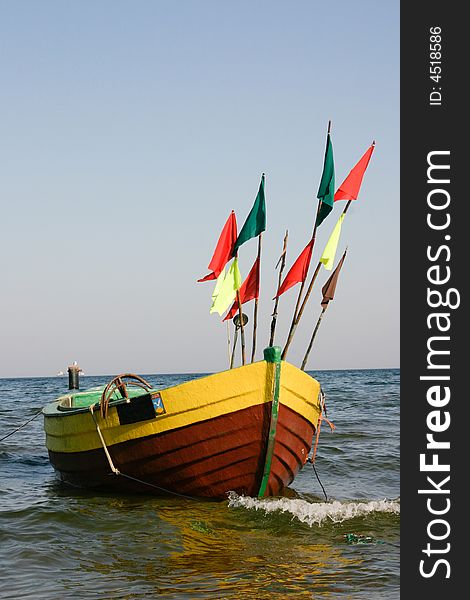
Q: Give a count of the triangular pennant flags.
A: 9